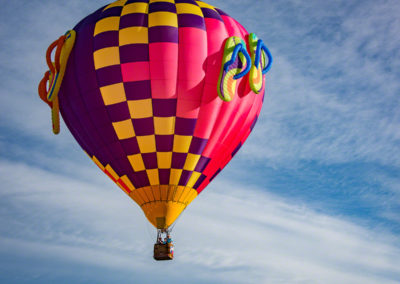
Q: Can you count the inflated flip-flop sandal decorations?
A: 4